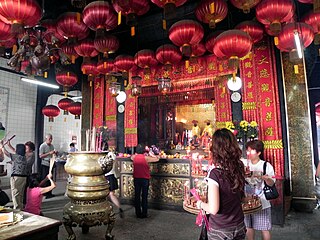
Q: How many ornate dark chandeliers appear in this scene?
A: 1